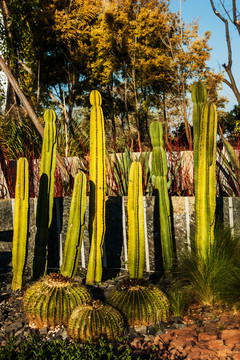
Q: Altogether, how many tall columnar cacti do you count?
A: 8